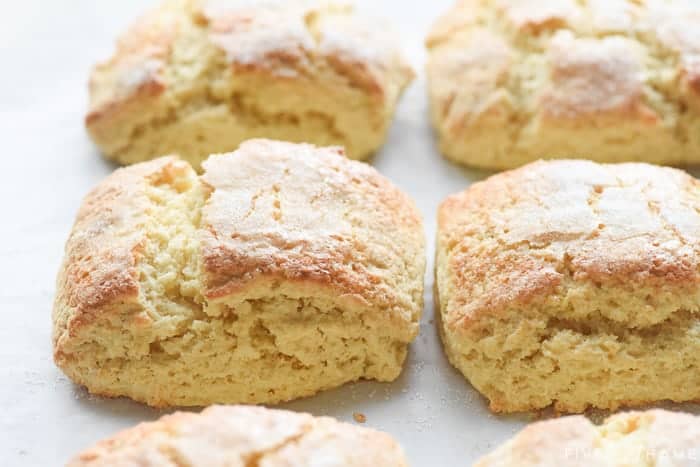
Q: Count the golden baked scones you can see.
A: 6